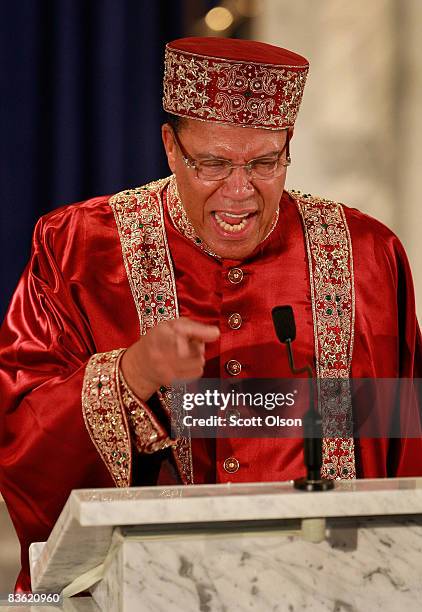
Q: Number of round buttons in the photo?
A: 5